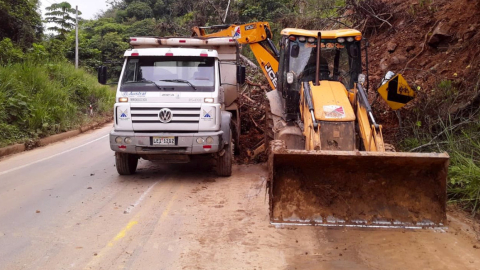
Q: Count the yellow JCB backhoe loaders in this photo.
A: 1